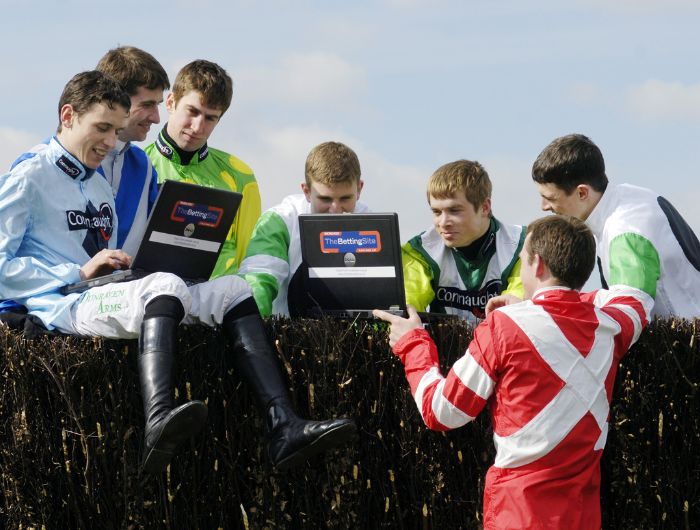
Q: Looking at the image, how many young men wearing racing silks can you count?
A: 7